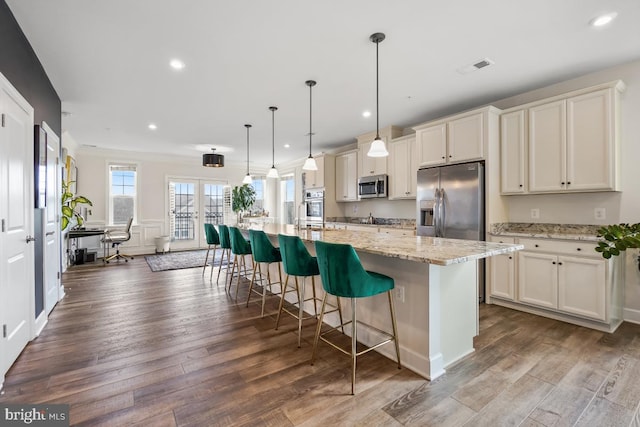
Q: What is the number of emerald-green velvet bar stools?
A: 6